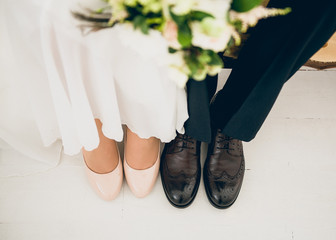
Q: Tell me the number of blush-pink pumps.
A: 2